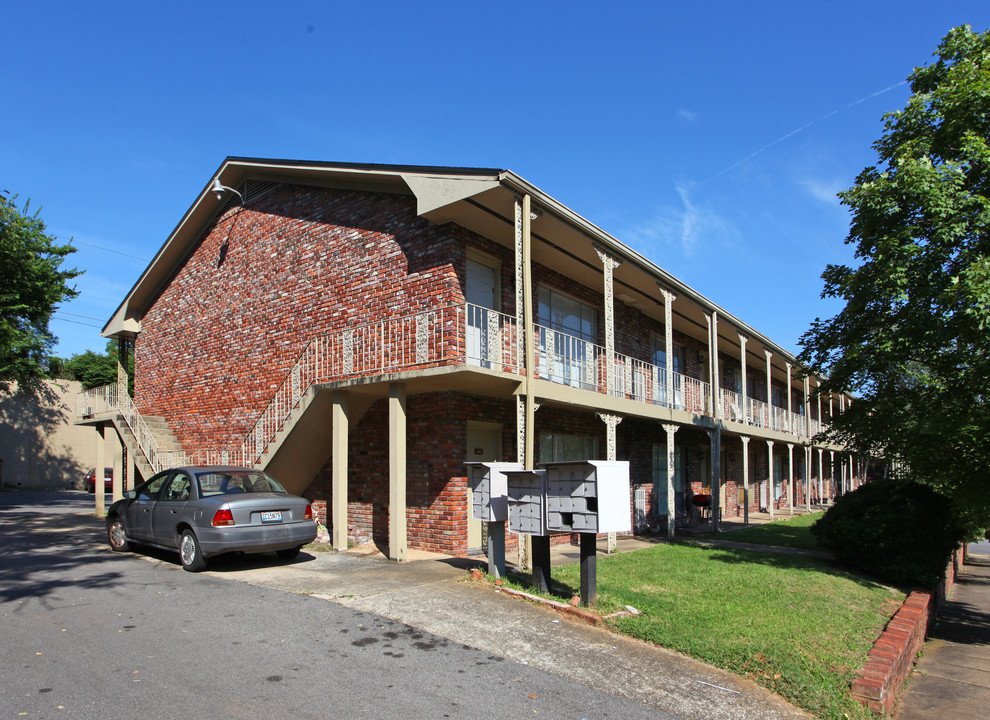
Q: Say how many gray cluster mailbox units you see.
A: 3